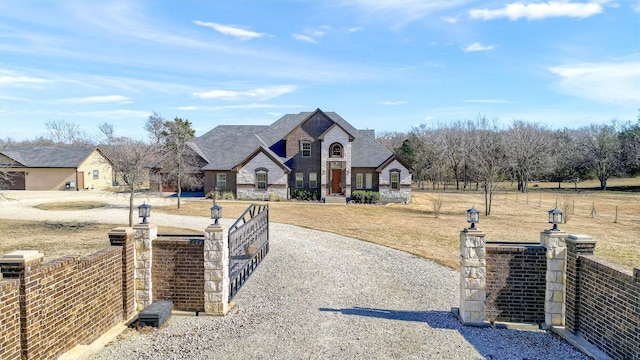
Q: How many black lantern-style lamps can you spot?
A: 4